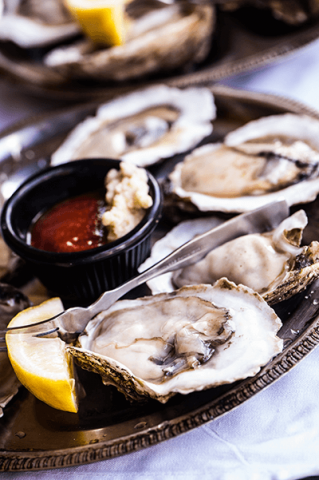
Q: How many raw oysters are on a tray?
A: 4